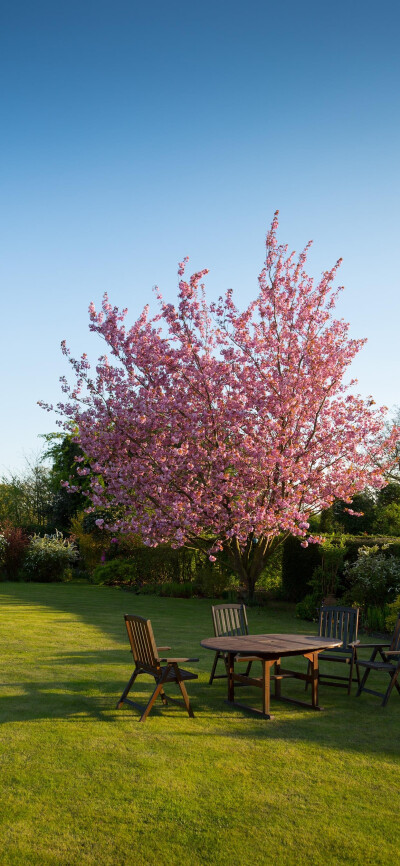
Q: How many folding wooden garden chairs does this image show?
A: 4